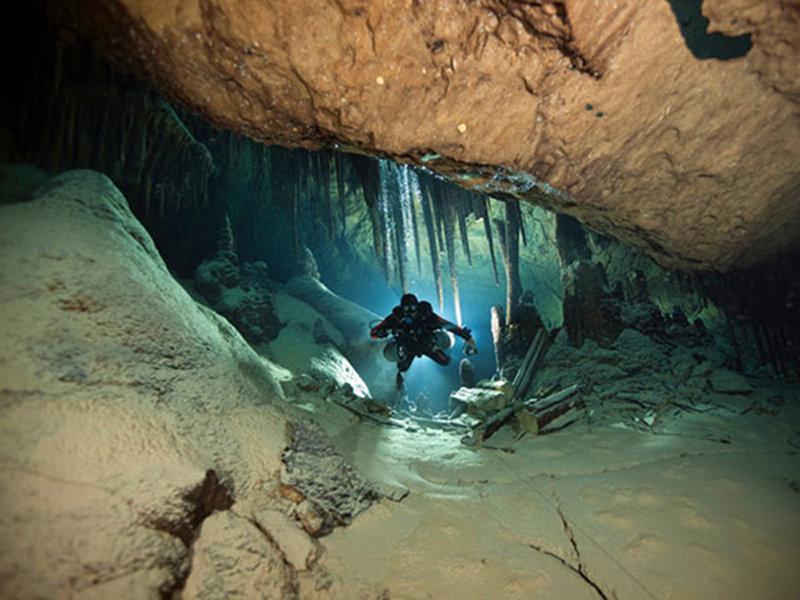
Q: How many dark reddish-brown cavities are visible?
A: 1